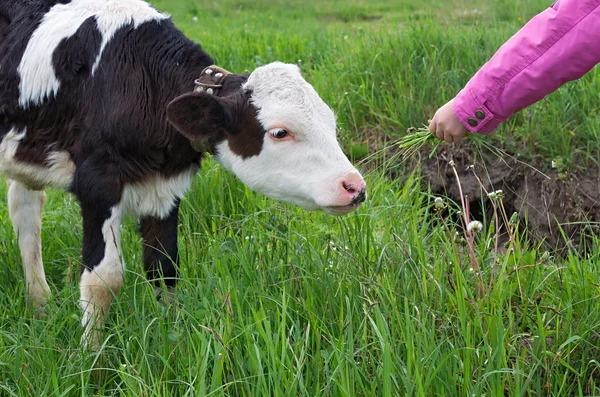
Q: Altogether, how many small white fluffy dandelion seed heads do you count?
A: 1